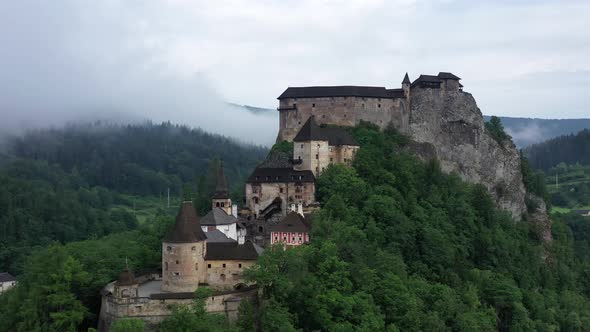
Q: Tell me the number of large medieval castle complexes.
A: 1